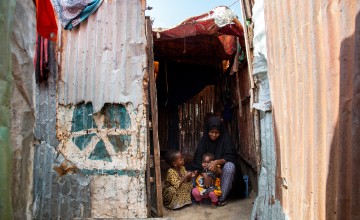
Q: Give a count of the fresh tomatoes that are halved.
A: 0